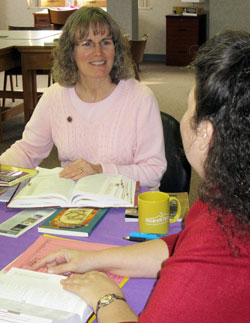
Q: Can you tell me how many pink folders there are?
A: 1